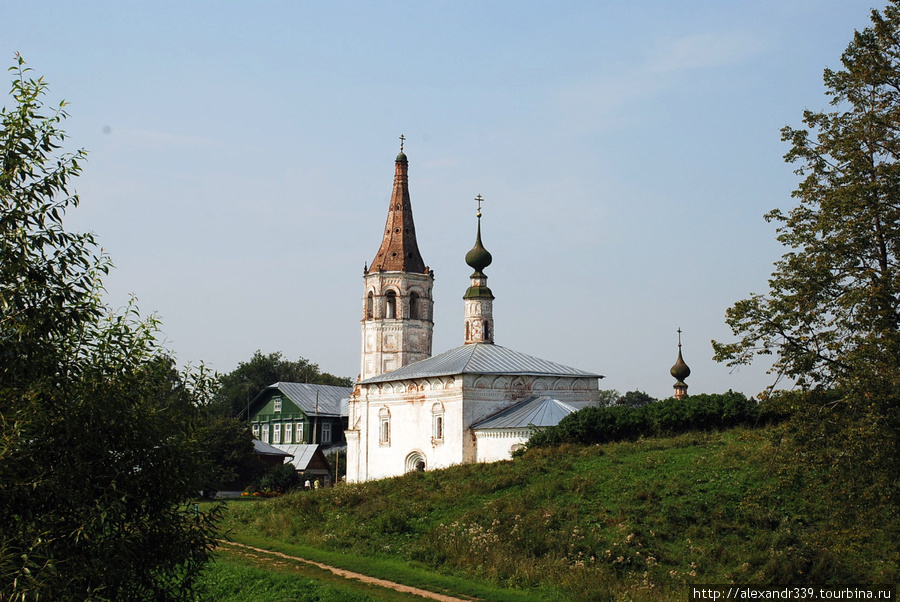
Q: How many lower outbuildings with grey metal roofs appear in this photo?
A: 2